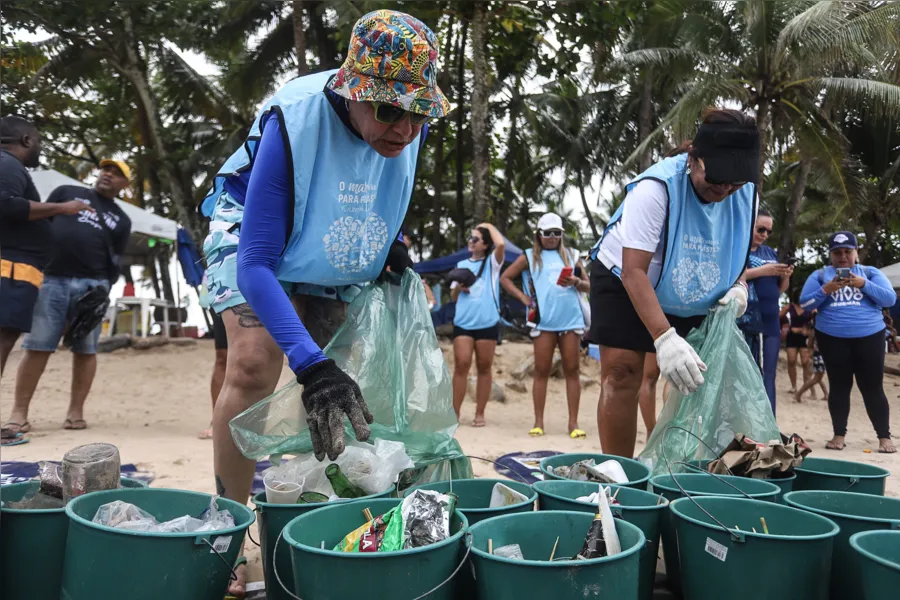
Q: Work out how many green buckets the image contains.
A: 14